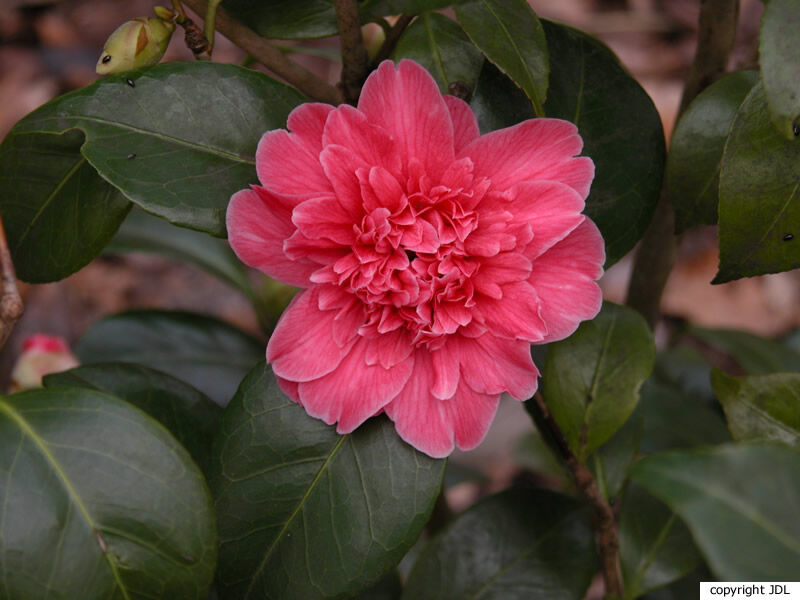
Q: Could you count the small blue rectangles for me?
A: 0